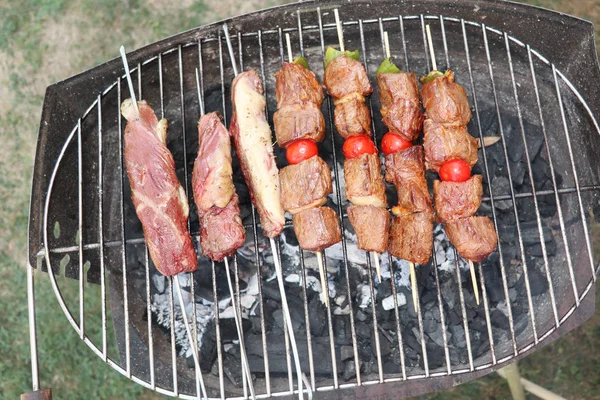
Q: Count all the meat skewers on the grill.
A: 7